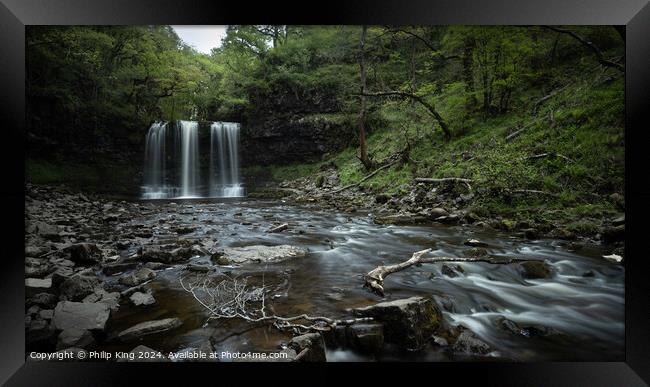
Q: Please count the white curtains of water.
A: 3